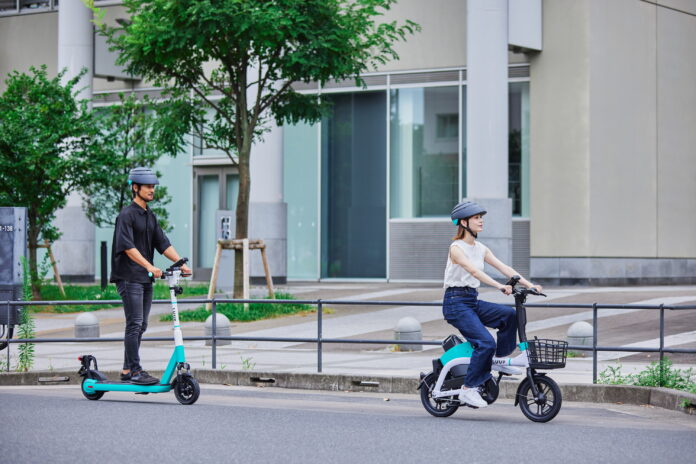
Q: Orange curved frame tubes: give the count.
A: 0